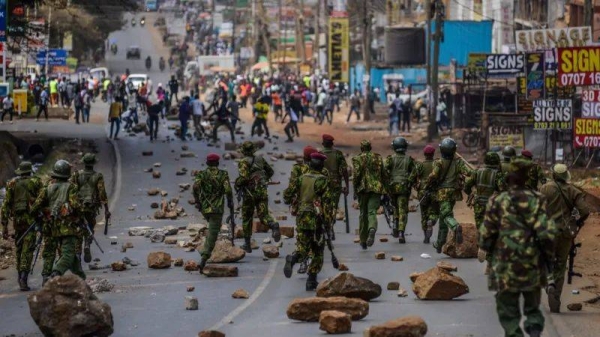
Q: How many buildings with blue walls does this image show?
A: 1